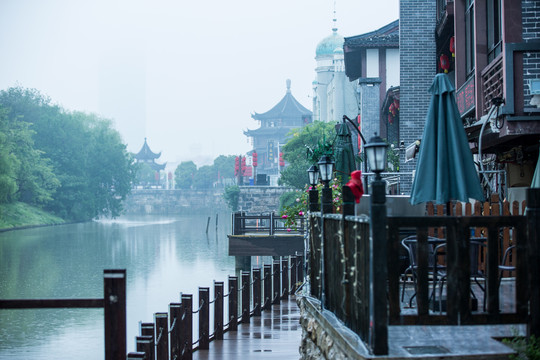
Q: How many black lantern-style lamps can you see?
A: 3